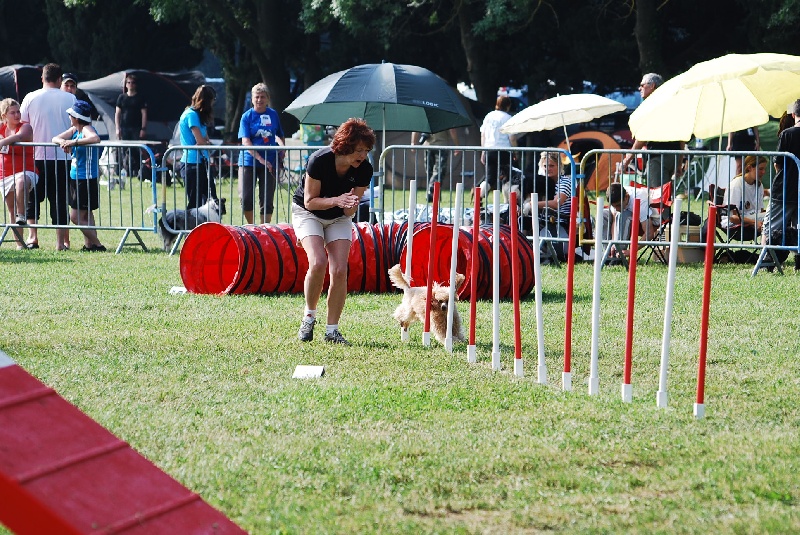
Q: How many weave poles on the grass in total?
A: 12